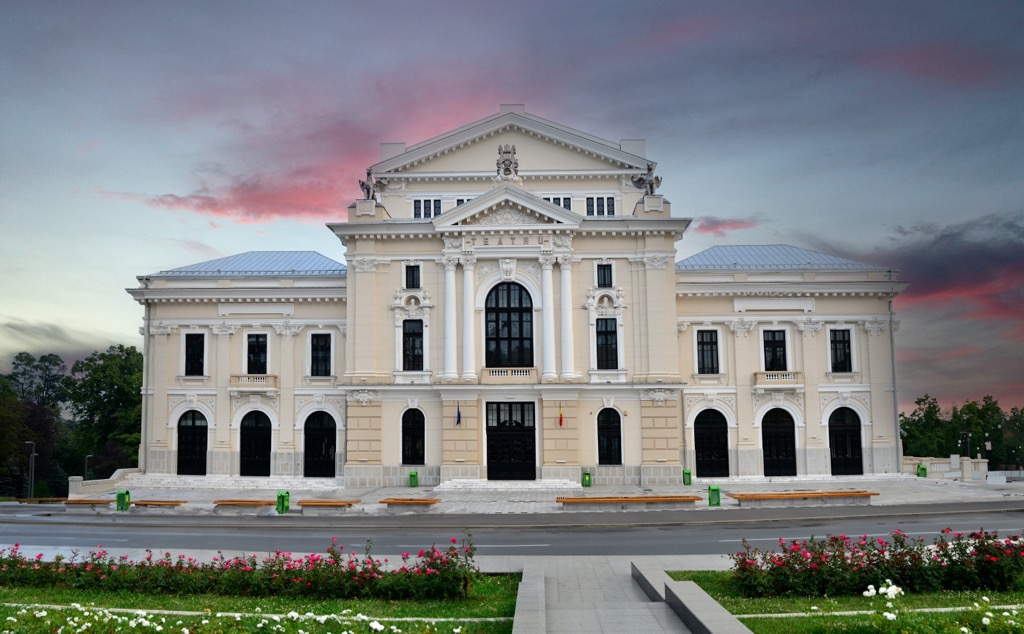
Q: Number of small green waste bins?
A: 7